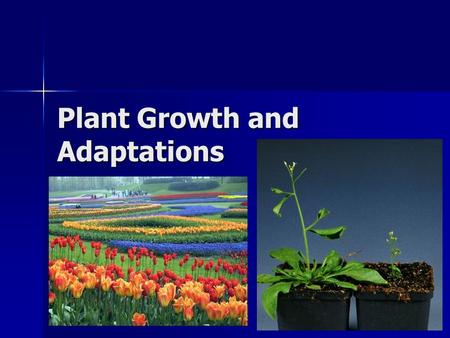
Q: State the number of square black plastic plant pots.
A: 2